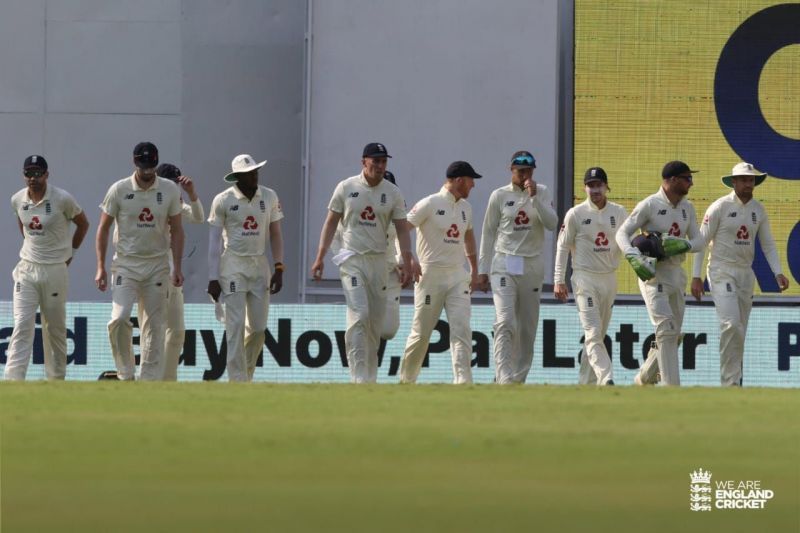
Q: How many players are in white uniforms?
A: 11